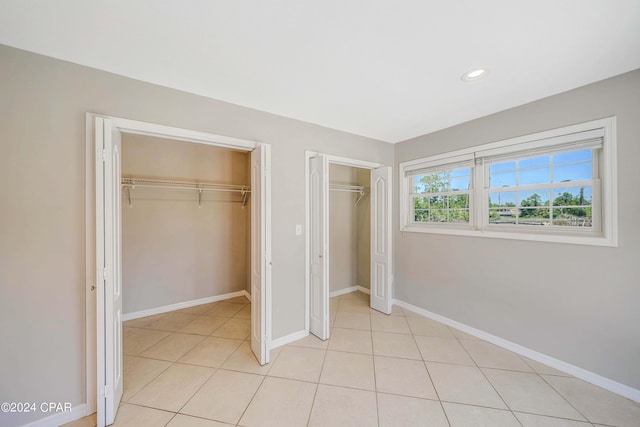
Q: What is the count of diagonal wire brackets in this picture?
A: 4